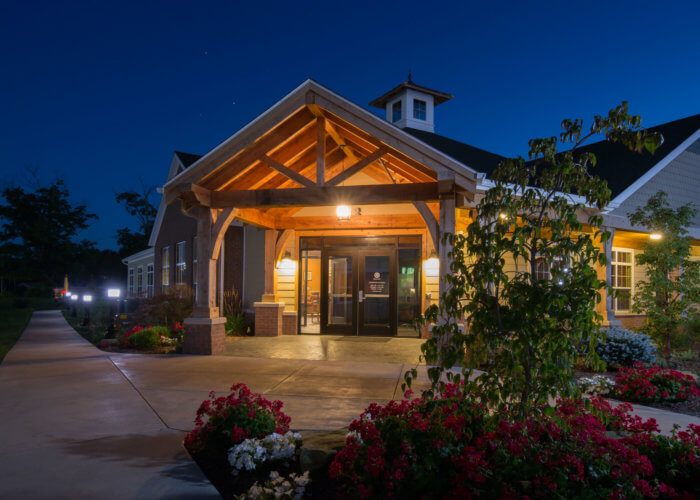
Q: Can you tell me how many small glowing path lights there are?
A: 4